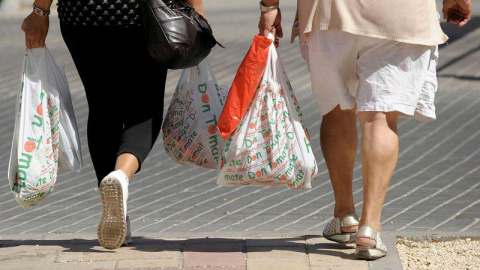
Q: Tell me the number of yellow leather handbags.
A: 0